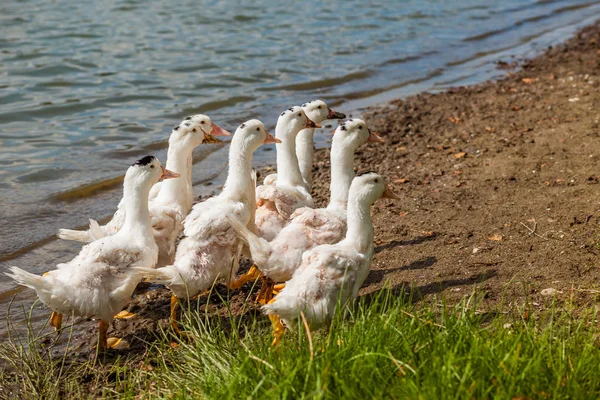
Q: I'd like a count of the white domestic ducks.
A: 8